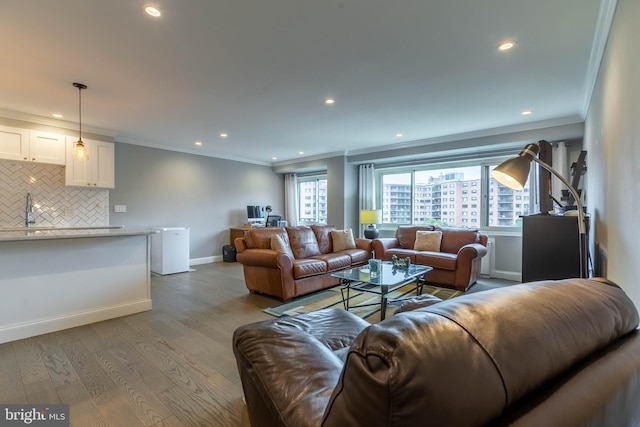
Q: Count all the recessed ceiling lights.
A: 10